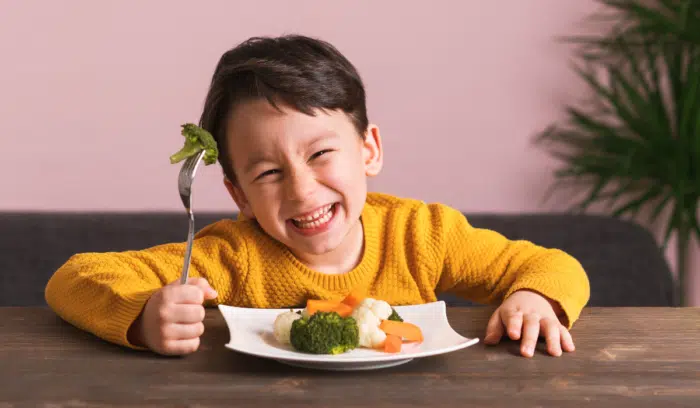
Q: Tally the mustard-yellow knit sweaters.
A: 1